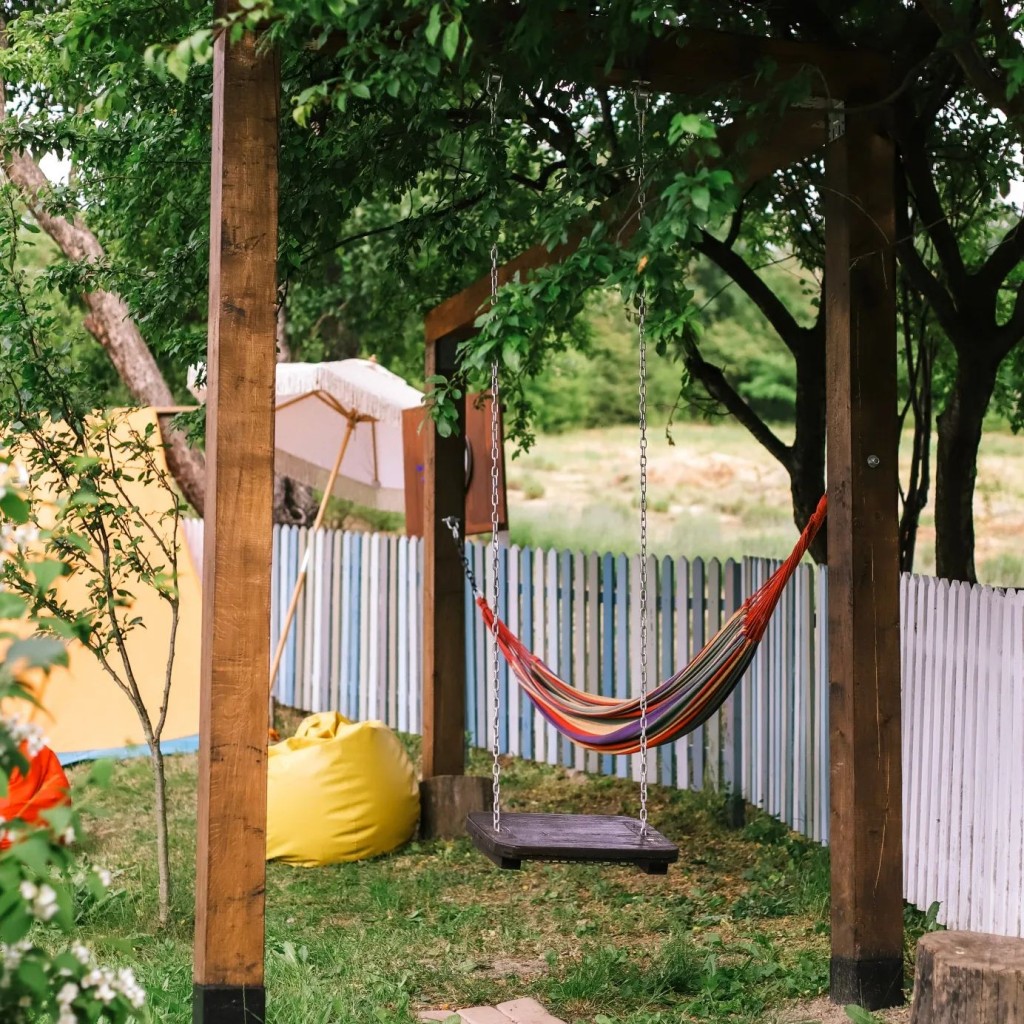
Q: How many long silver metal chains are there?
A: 2